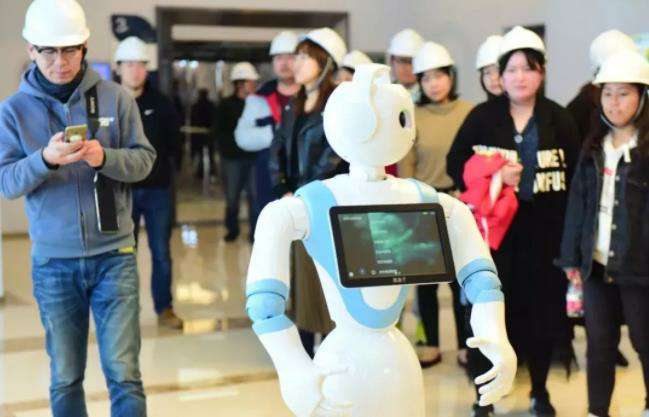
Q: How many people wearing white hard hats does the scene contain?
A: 12